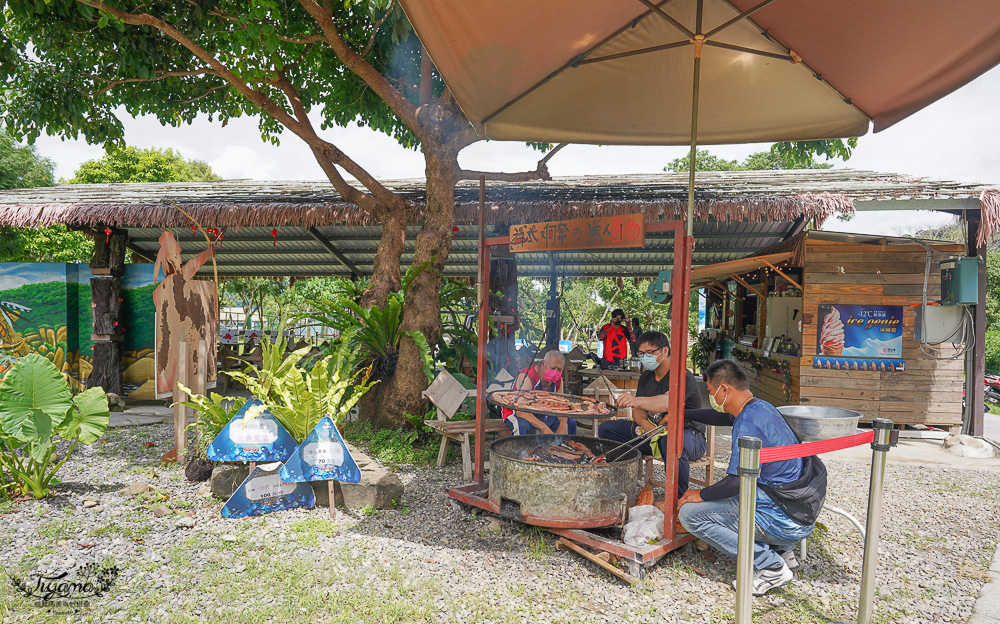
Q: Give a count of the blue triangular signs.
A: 3